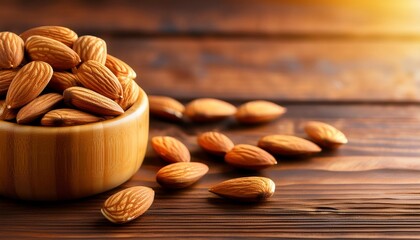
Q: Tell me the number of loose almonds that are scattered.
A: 11